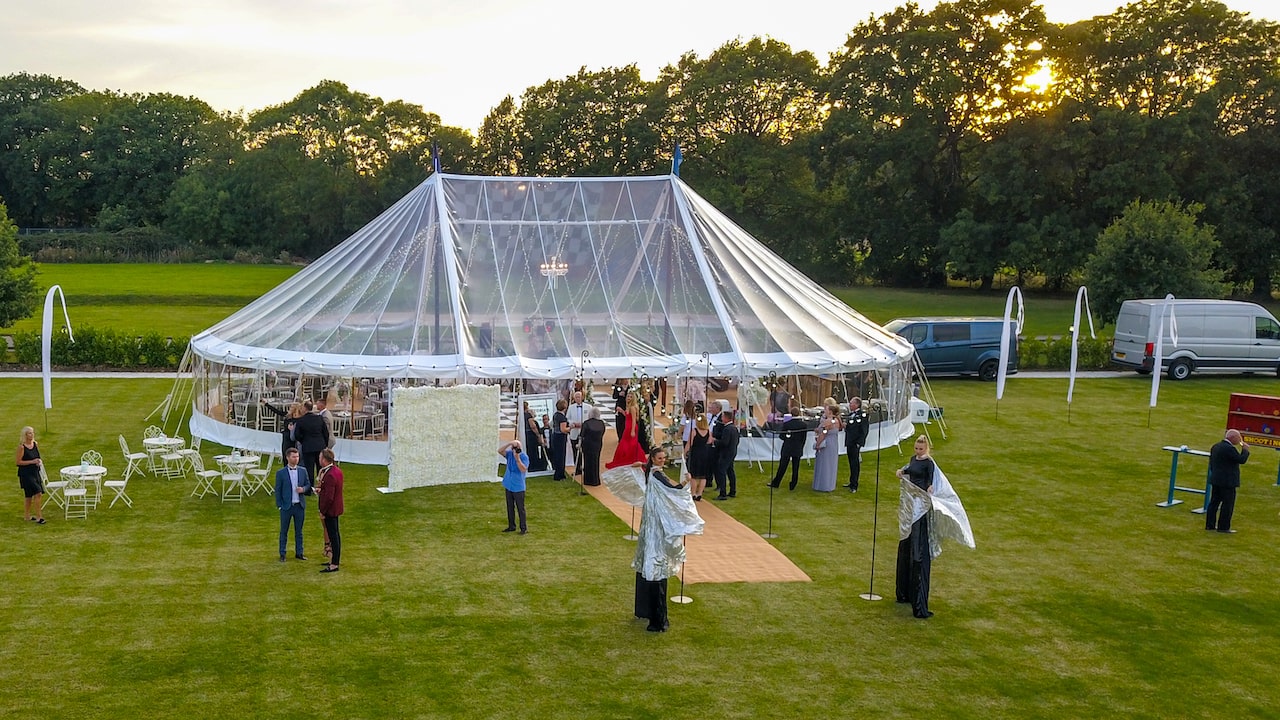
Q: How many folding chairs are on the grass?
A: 12